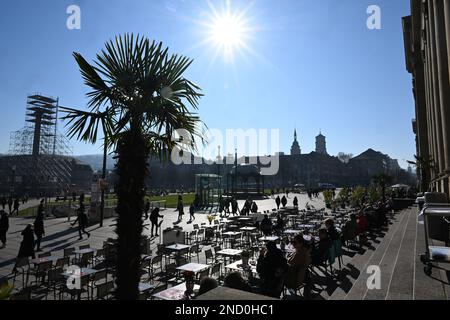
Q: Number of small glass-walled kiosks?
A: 1